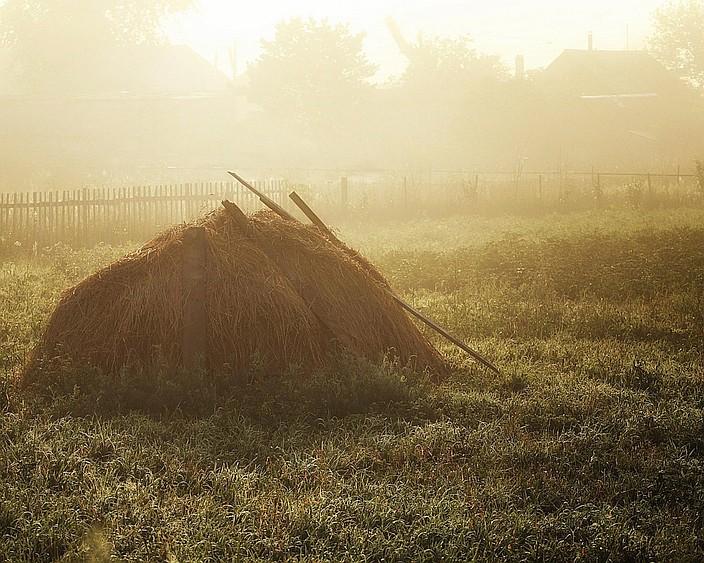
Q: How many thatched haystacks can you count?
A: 1